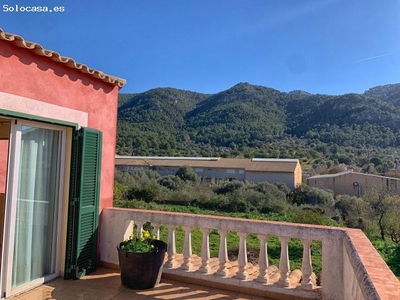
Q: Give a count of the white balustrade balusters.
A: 10